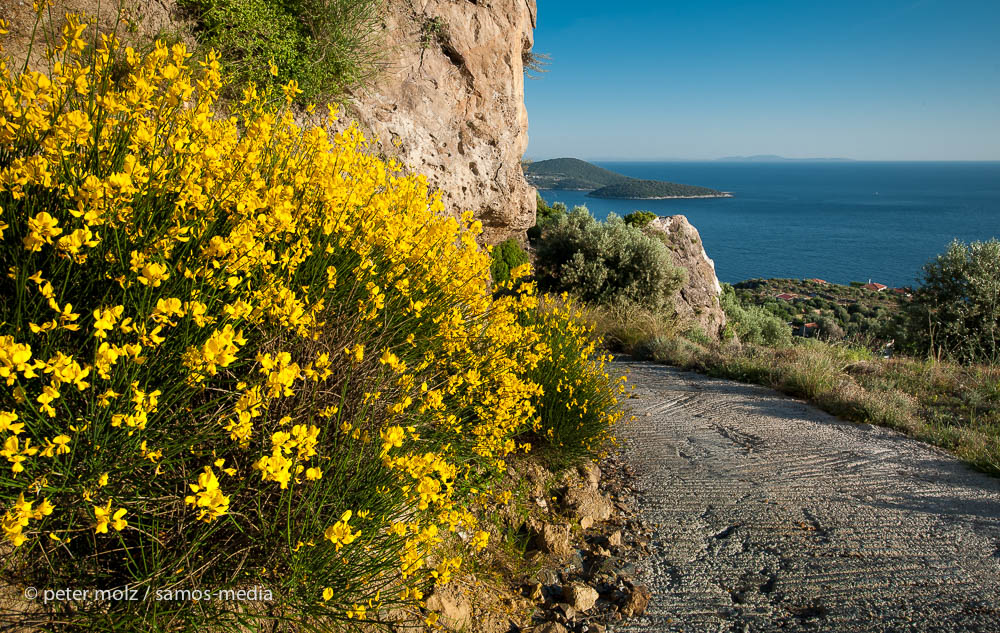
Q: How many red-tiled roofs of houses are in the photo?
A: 5